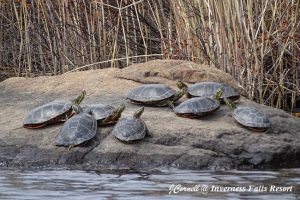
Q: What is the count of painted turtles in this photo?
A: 8